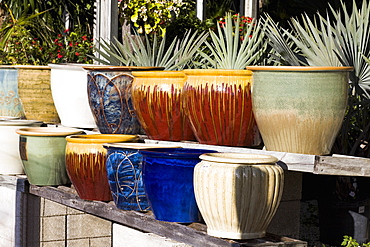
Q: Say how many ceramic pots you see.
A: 13